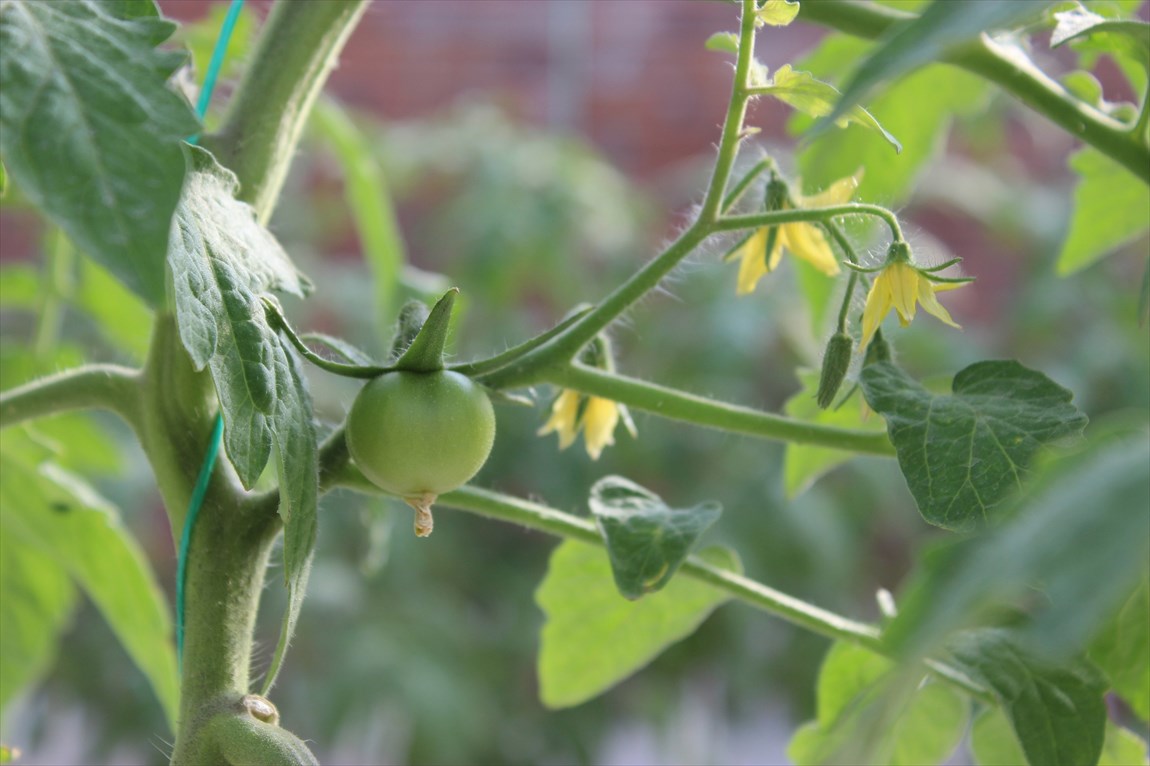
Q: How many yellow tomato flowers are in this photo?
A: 3